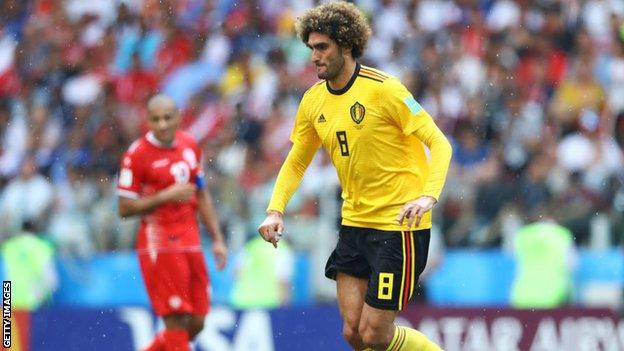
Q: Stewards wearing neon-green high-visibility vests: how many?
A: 3